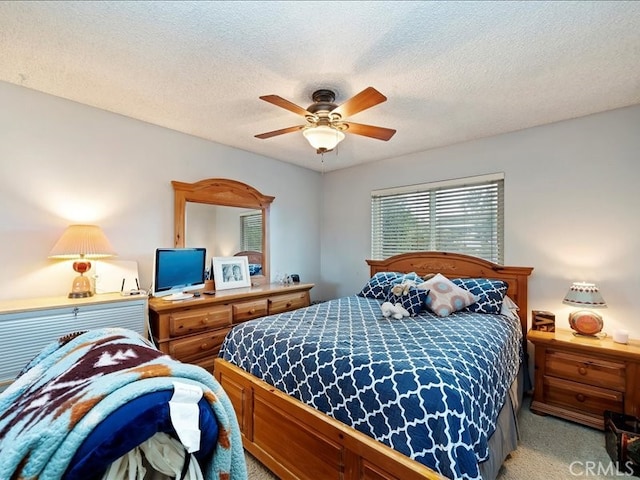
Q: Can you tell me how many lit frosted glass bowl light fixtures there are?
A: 1